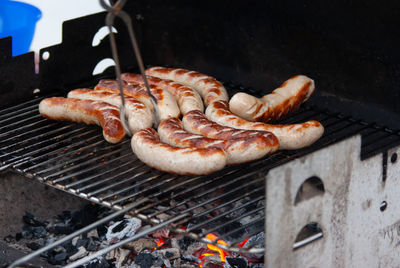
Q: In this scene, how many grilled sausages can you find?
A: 10